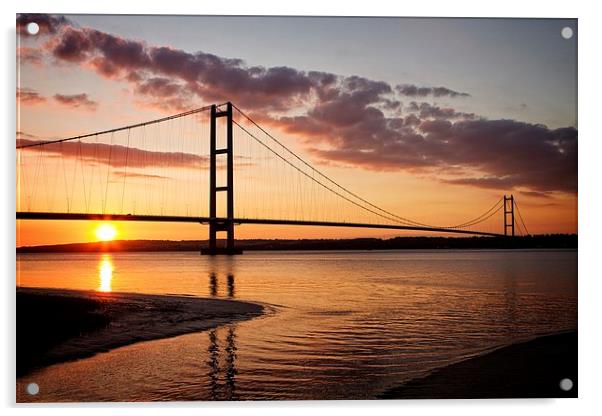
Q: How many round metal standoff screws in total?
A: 4